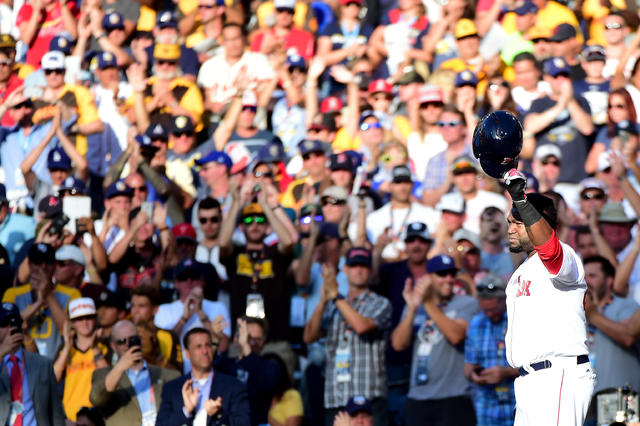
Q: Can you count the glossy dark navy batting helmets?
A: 1